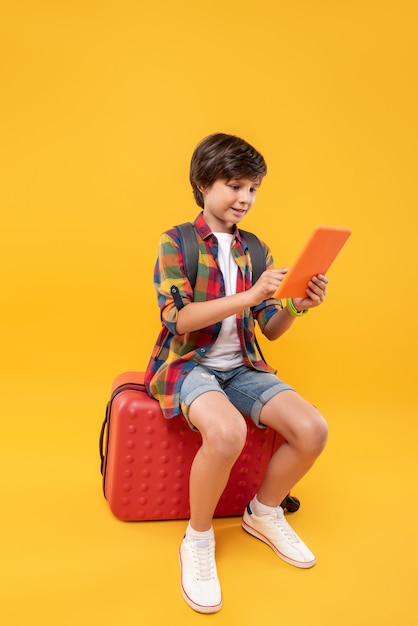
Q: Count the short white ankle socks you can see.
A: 2